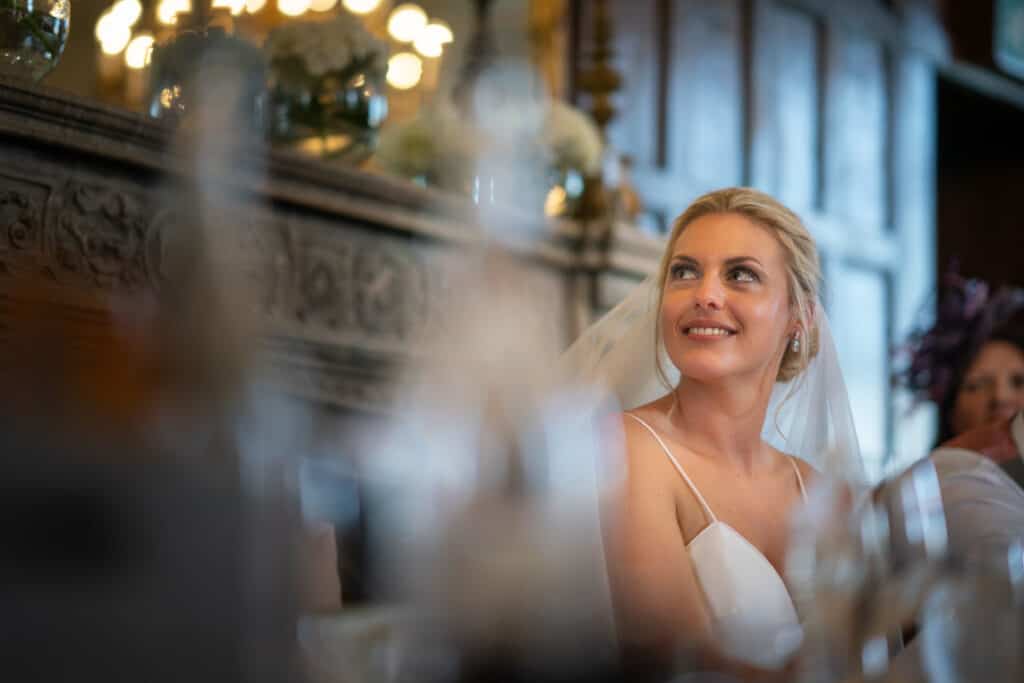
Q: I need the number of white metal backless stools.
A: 0